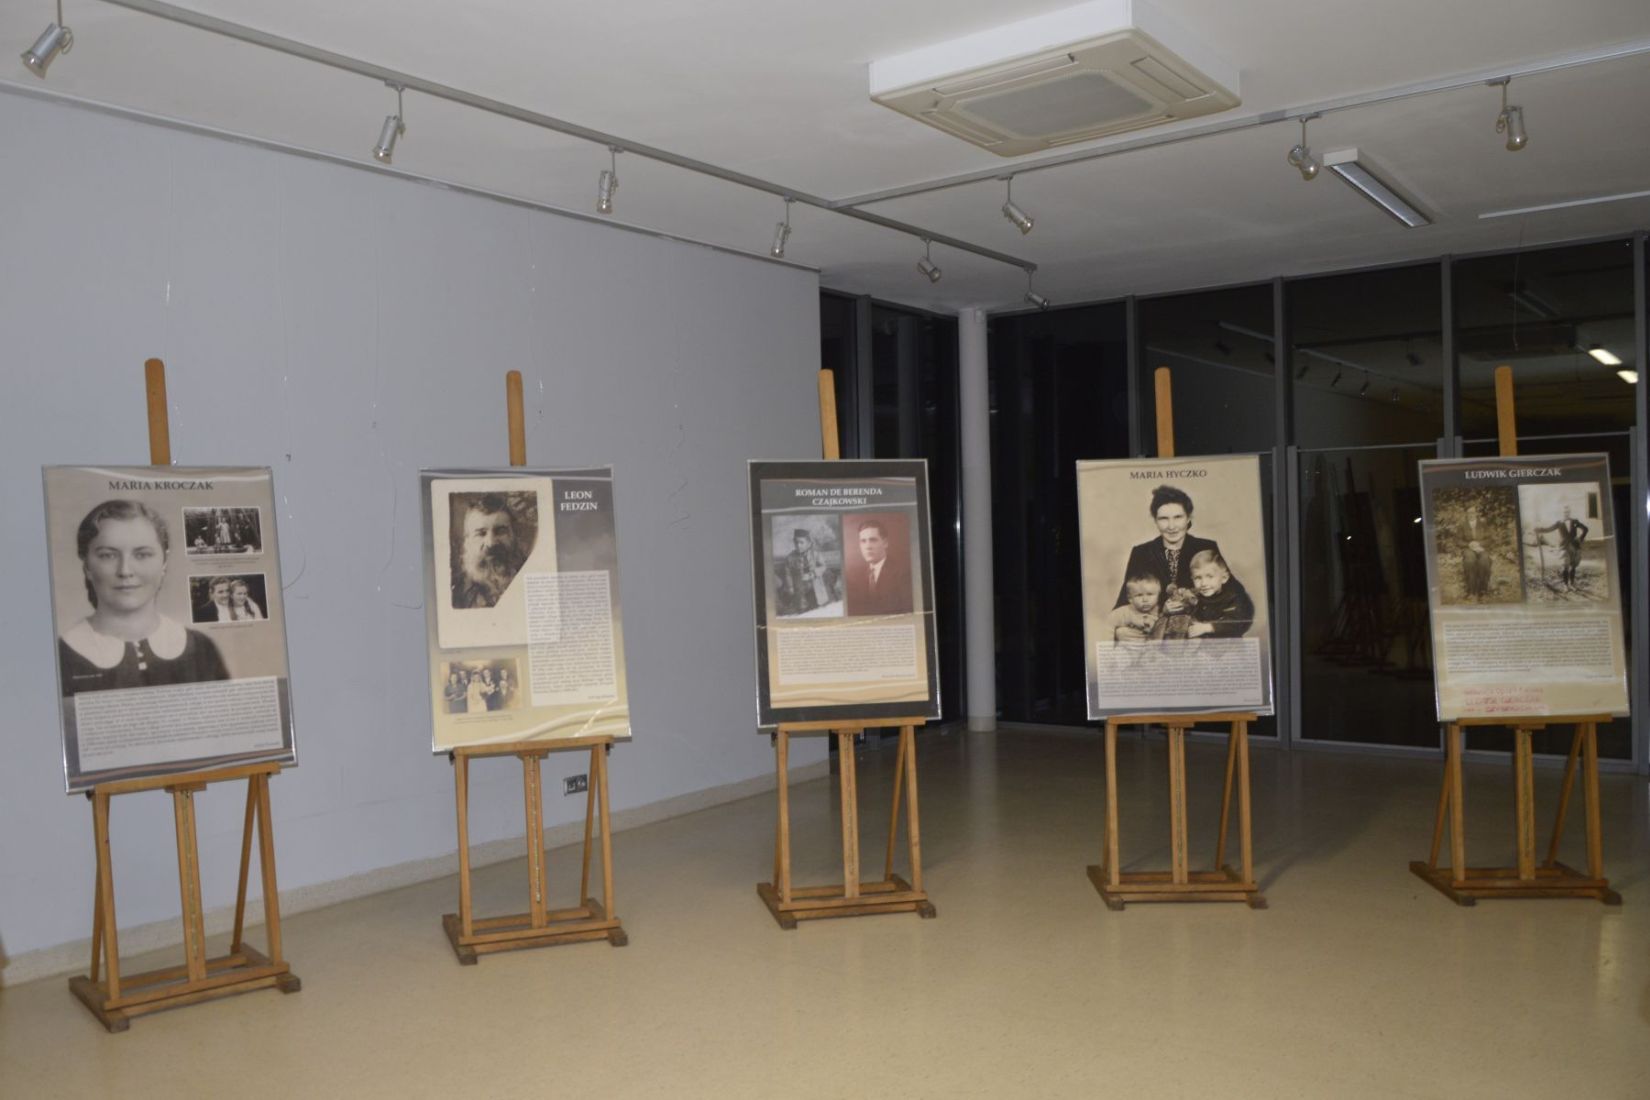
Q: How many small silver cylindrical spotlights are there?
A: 9